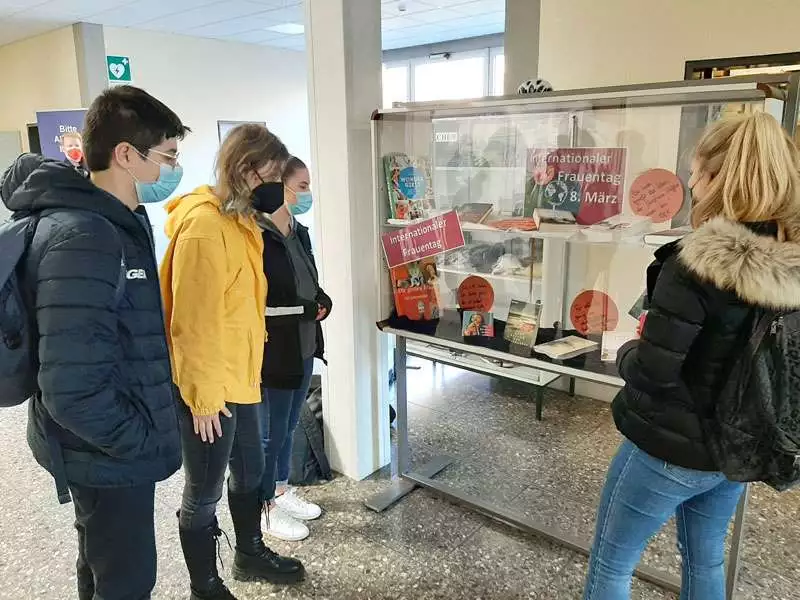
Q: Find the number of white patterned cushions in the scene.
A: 0